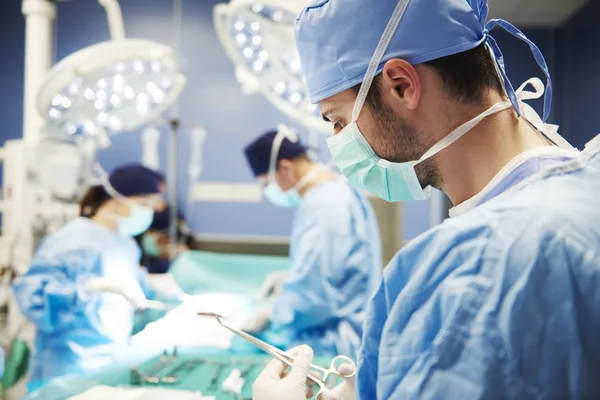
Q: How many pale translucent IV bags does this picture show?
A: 2